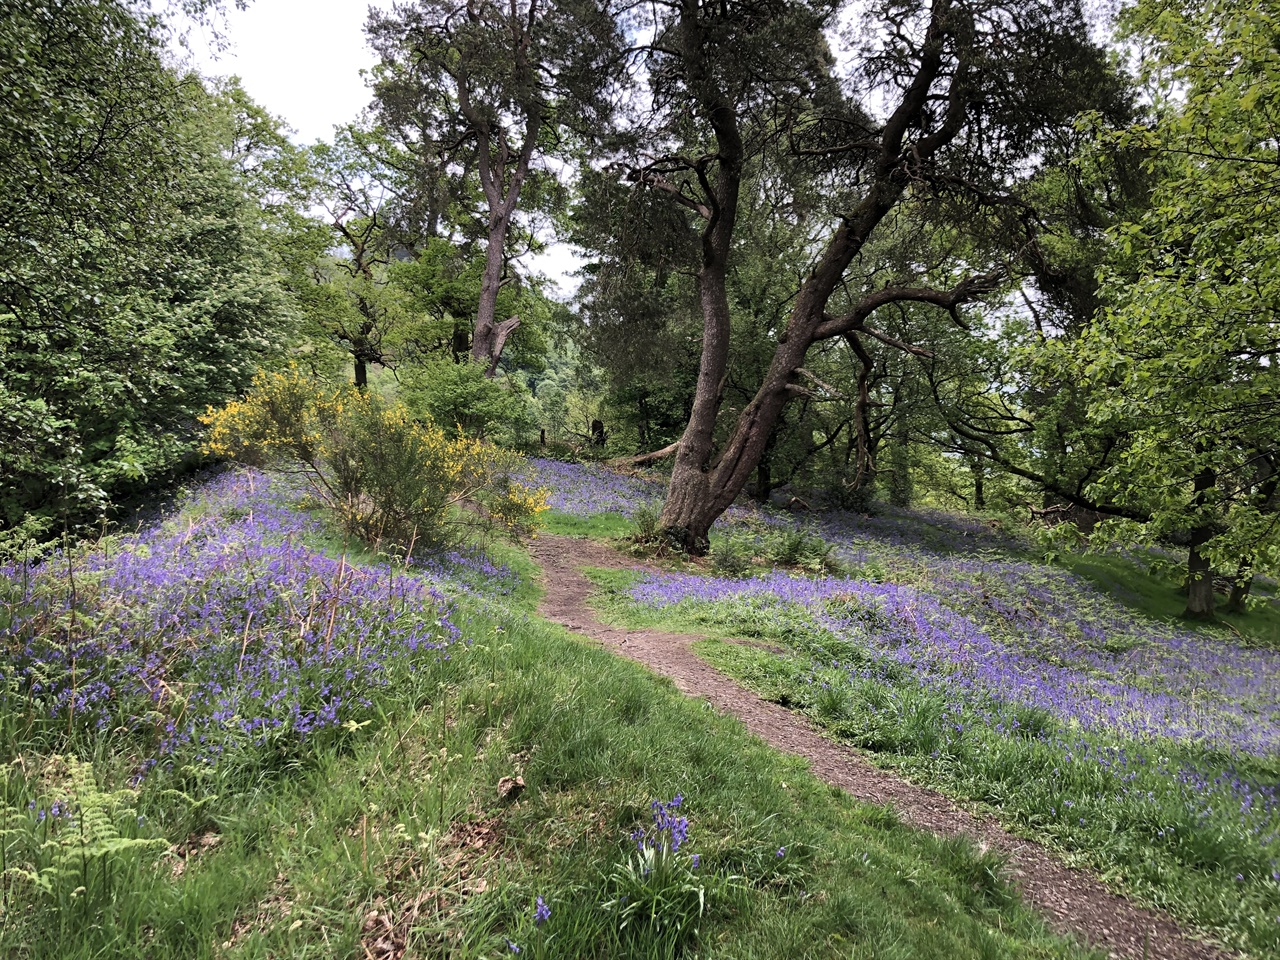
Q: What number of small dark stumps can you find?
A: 2